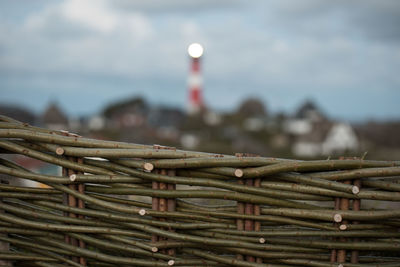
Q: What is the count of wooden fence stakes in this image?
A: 12